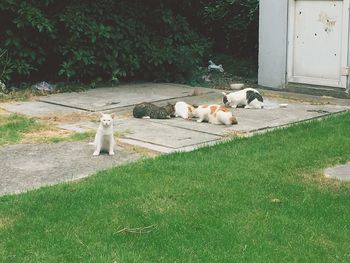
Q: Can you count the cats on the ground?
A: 5